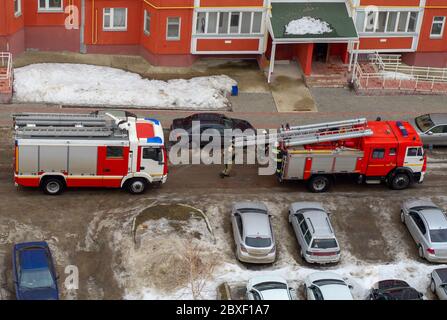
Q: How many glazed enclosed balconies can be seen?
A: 2